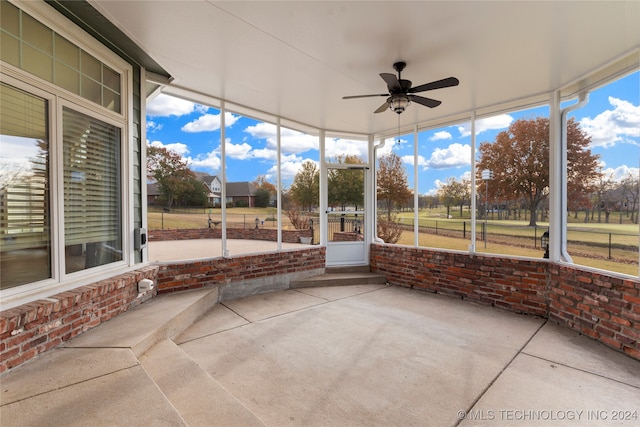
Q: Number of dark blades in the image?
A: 5